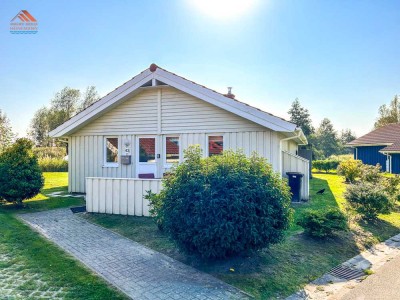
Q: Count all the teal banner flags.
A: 0